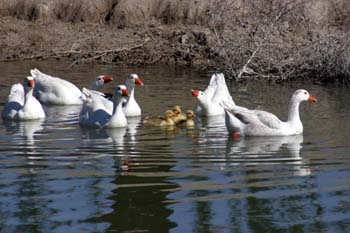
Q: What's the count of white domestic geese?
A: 6